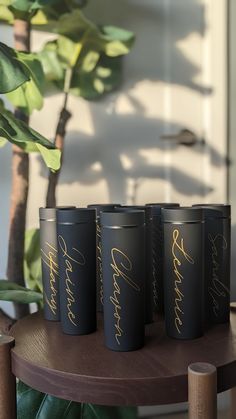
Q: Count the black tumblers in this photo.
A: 8